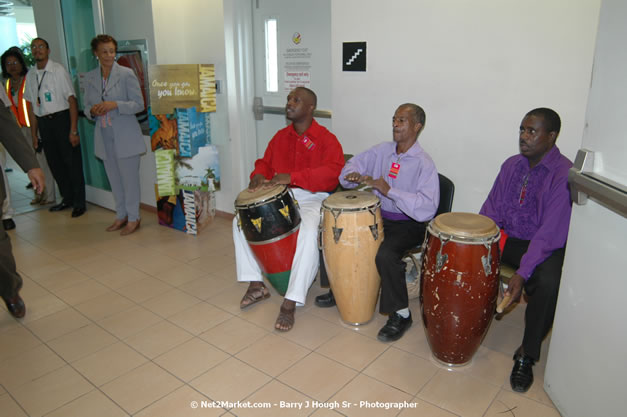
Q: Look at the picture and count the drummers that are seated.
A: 3